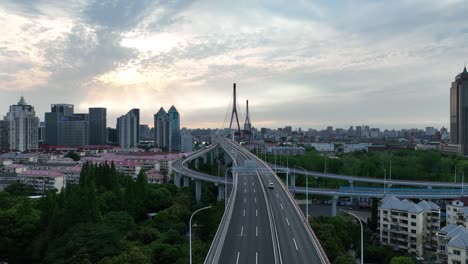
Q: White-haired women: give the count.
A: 0